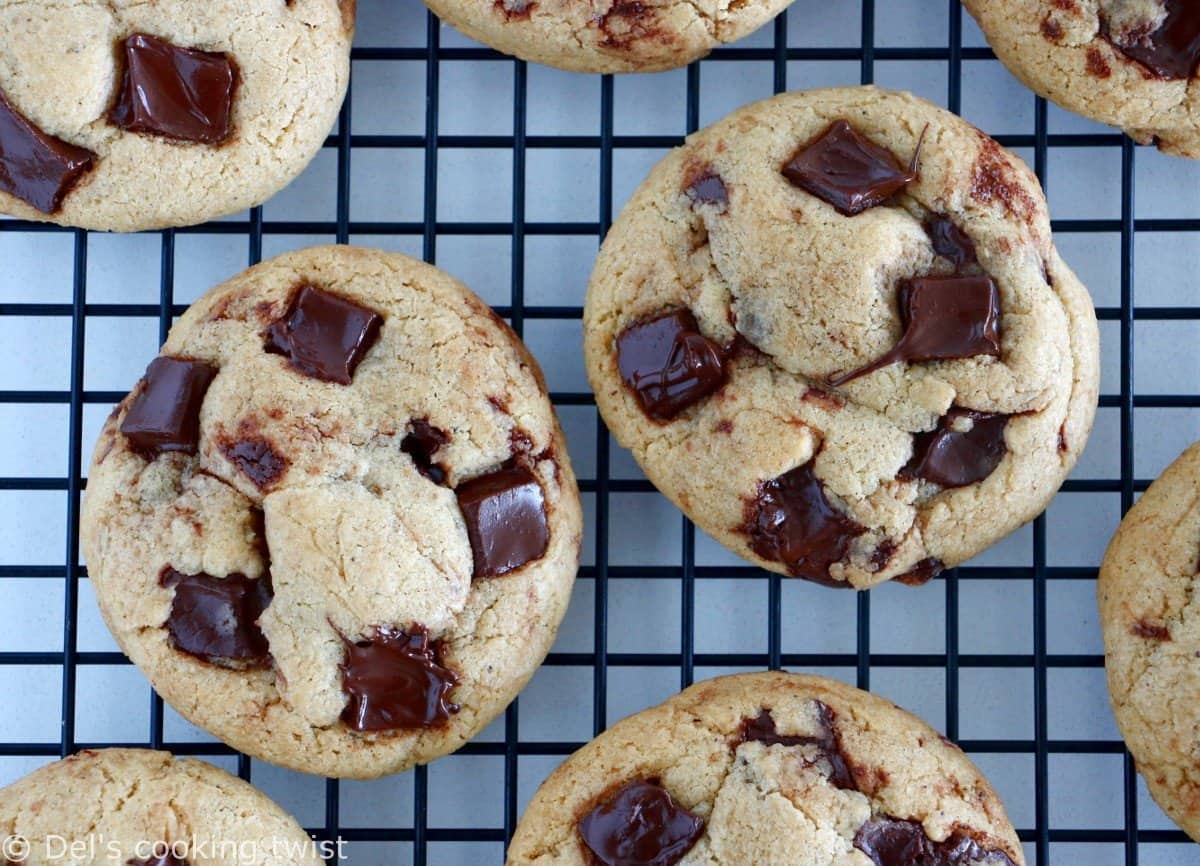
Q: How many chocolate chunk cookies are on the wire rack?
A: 8